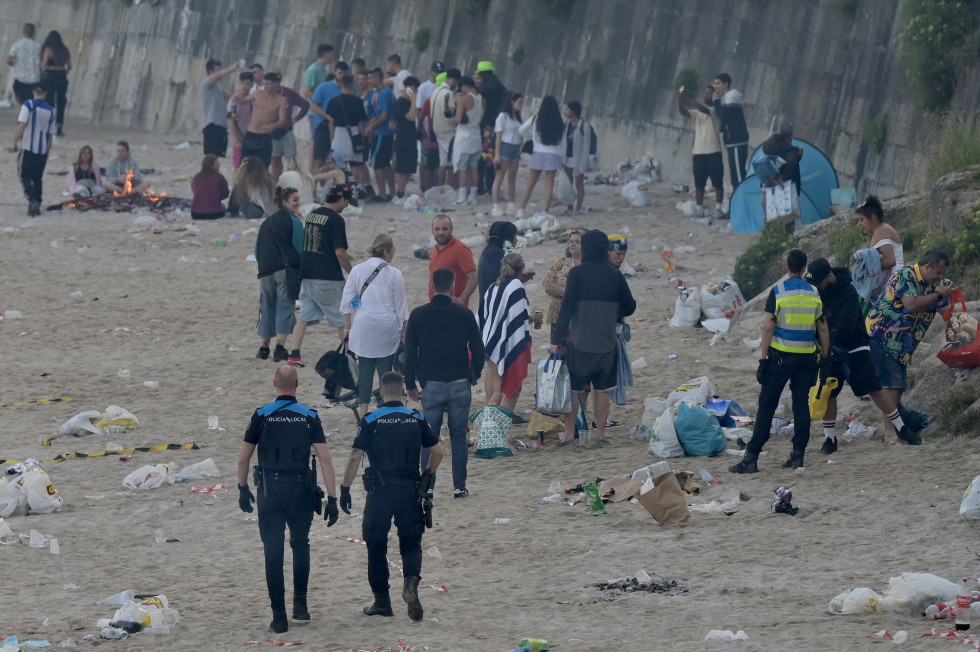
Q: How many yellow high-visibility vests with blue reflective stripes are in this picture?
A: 1